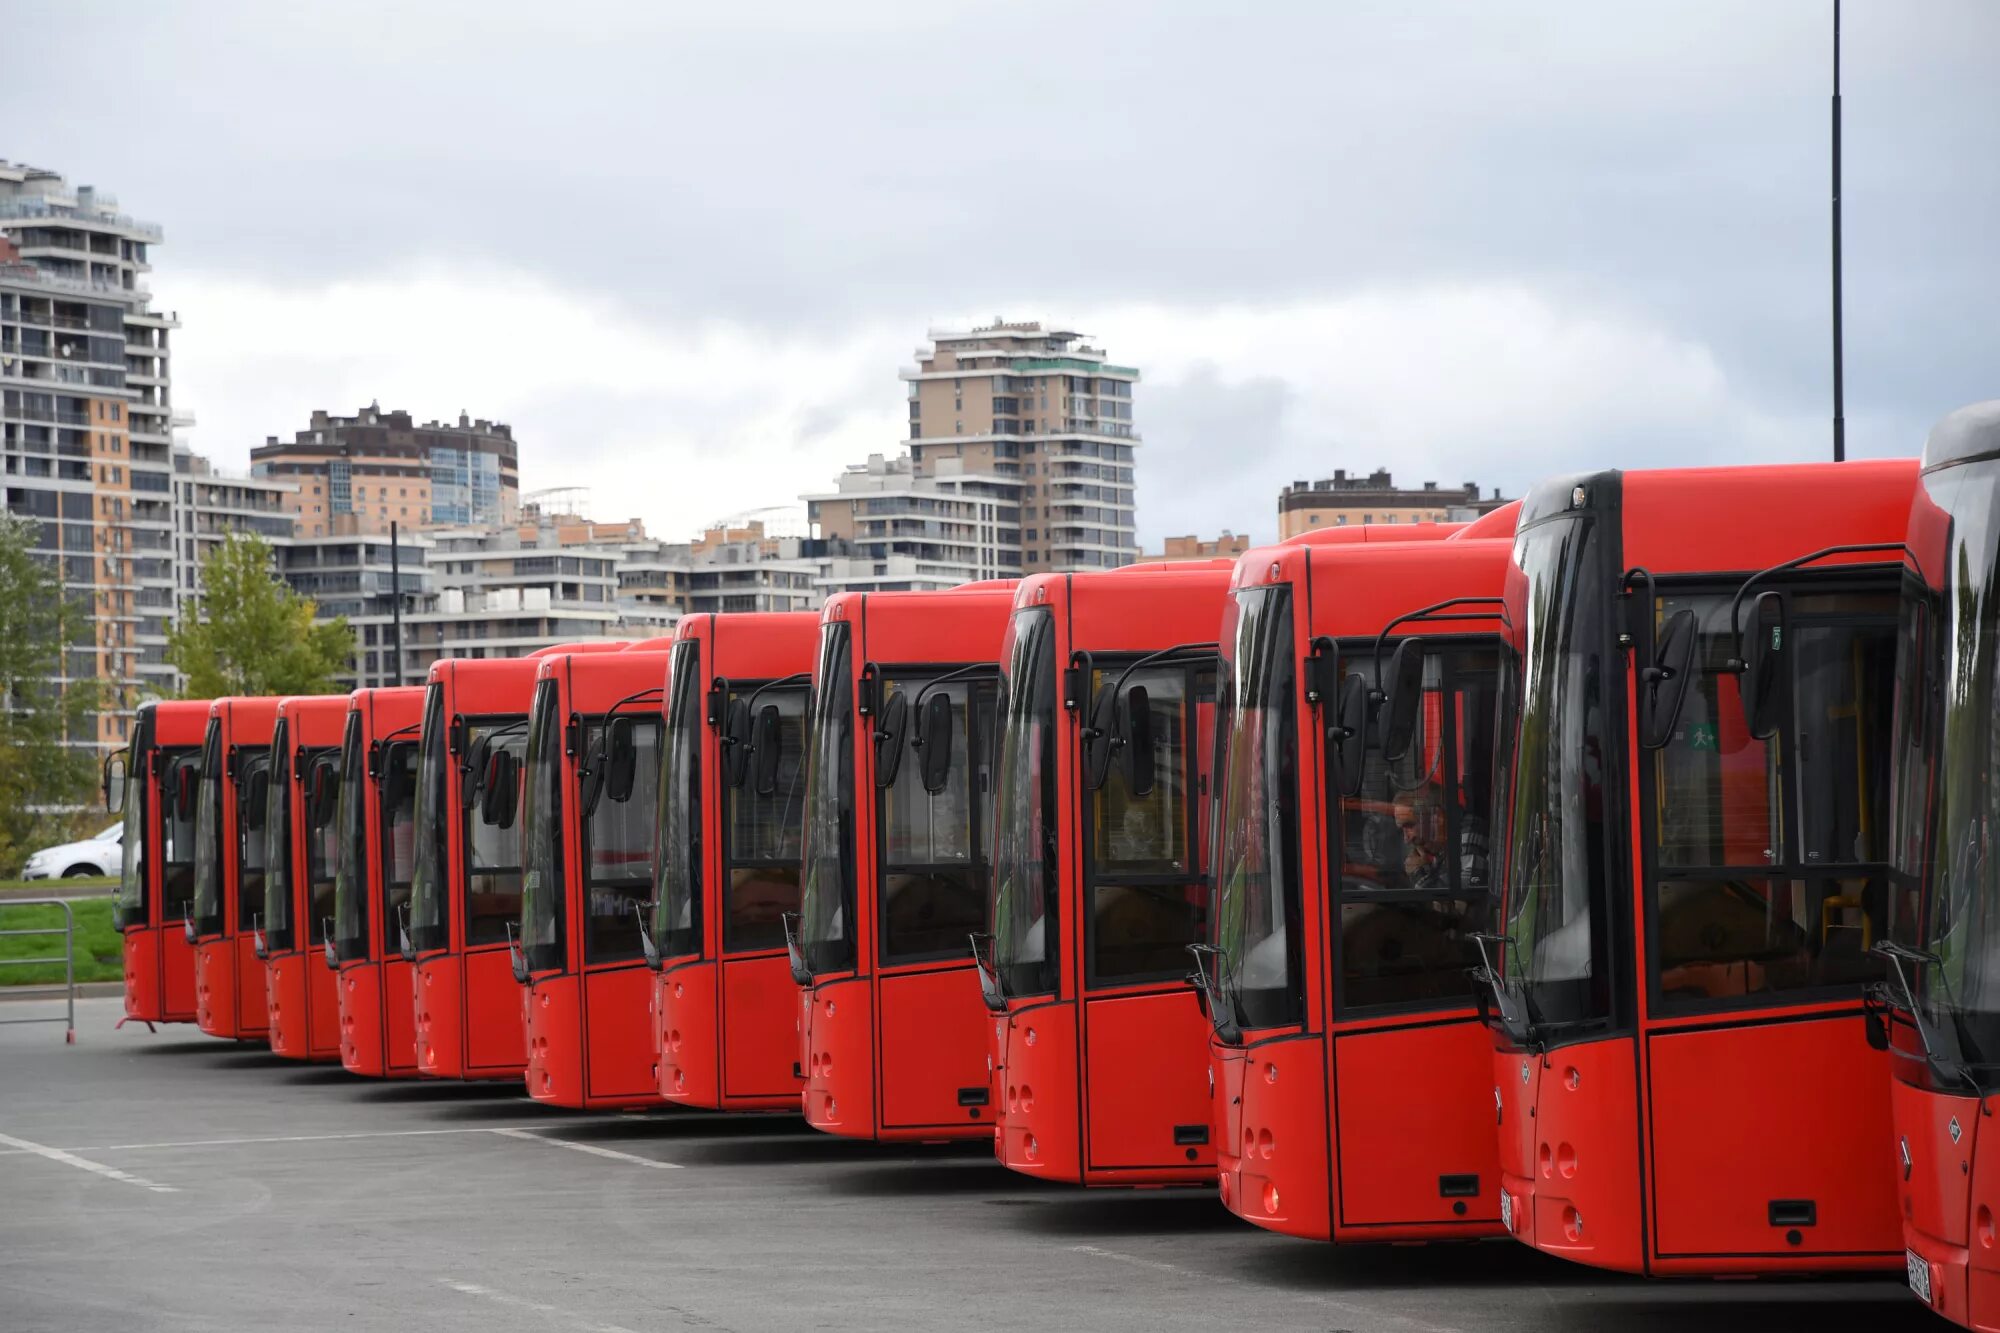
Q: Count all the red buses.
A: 12